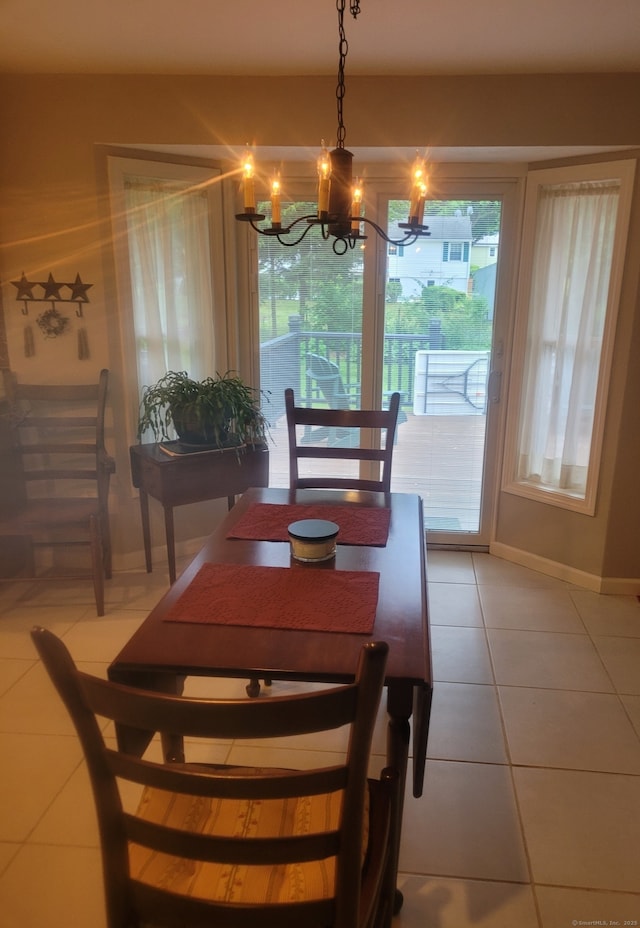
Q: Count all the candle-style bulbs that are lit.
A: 6